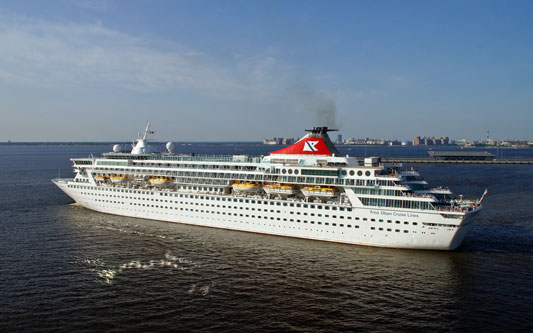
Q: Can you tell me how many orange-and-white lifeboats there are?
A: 6